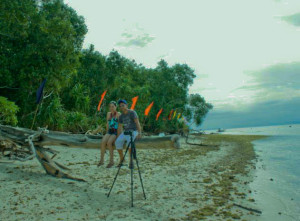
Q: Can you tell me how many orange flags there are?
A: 5